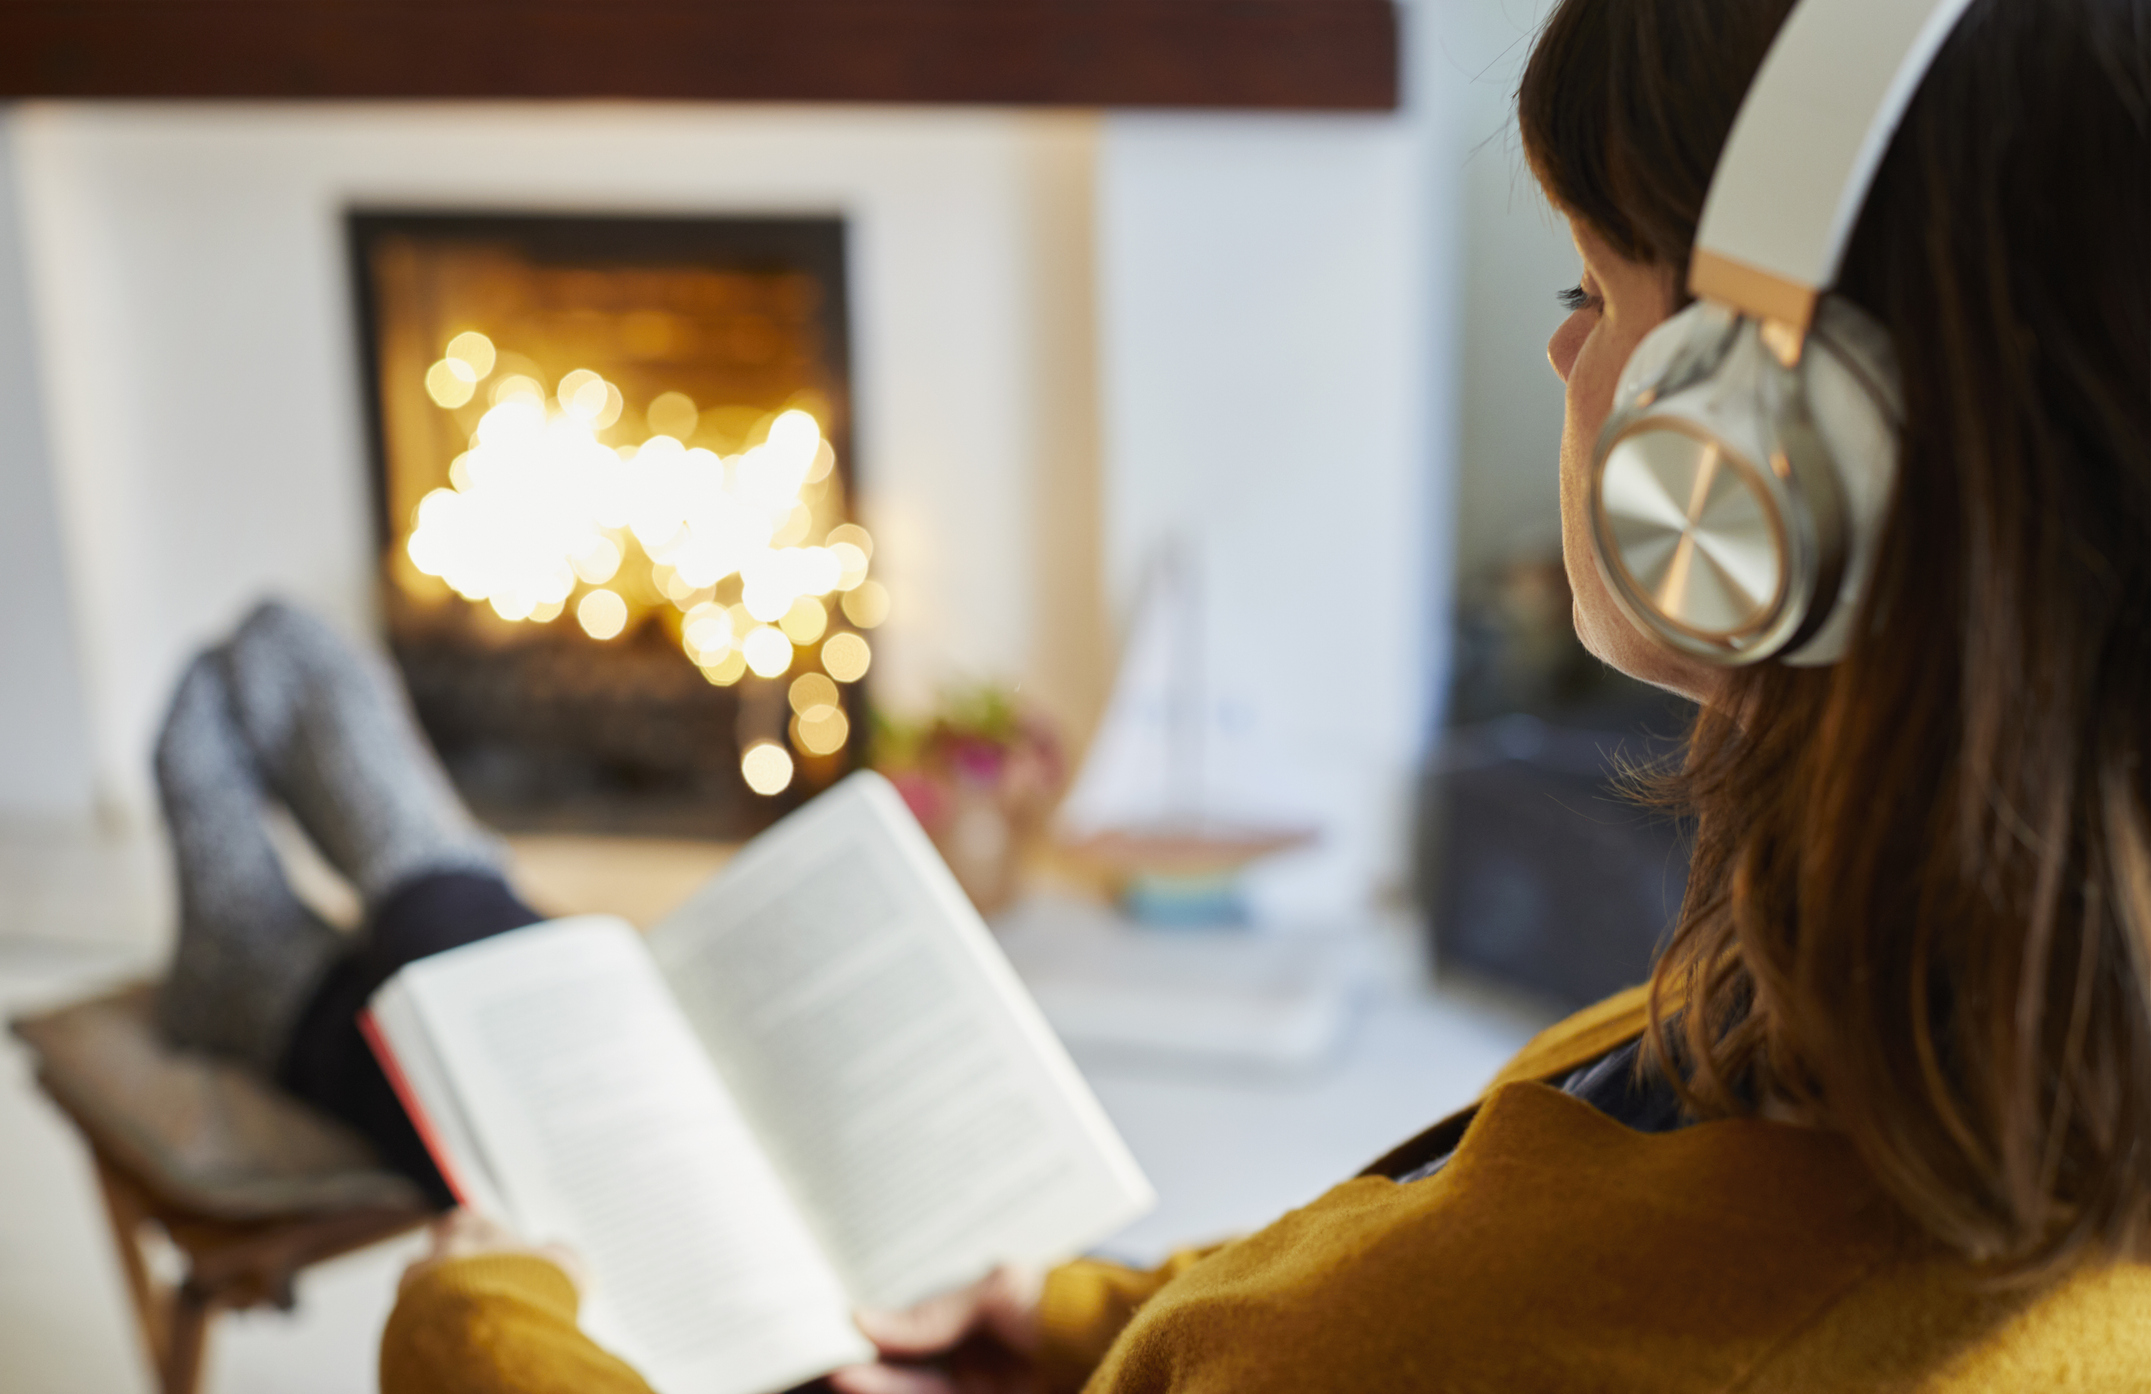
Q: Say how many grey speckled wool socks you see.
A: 2